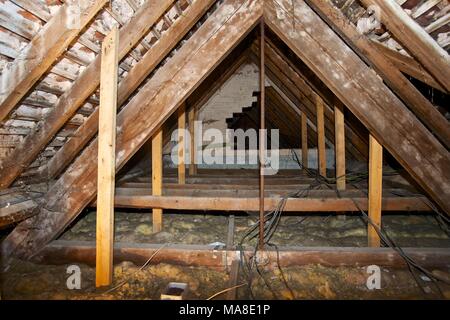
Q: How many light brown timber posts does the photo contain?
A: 8